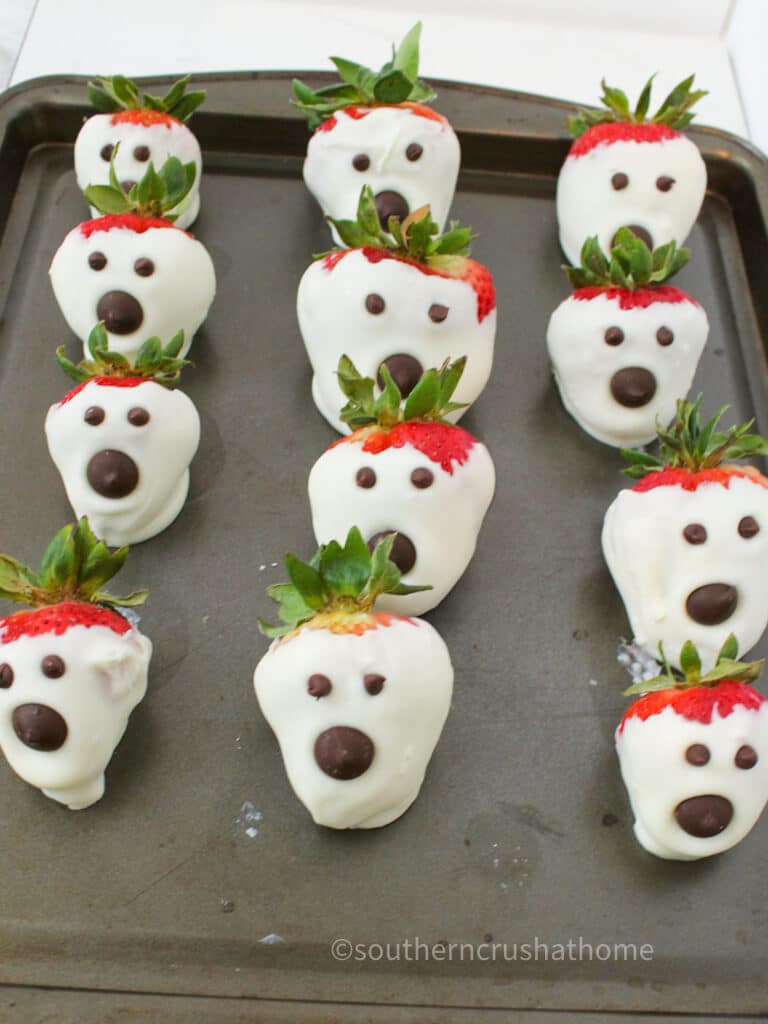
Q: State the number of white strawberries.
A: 12